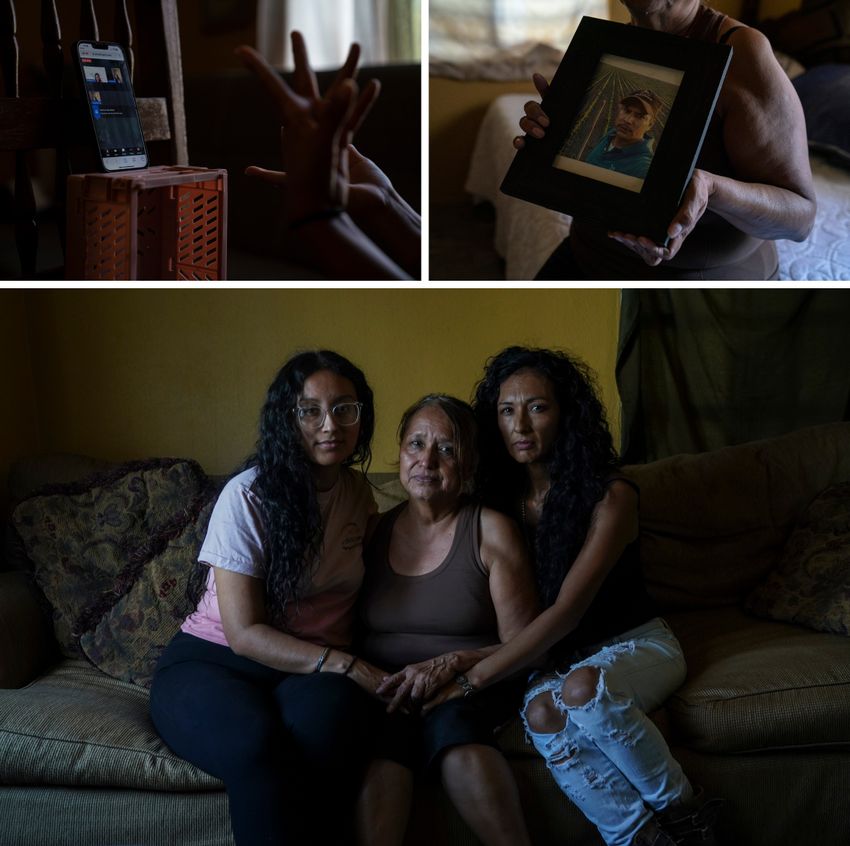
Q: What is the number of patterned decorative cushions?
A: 3